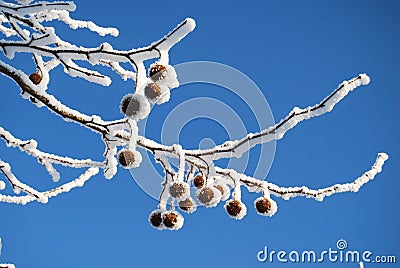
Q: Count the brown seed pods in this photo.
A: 14